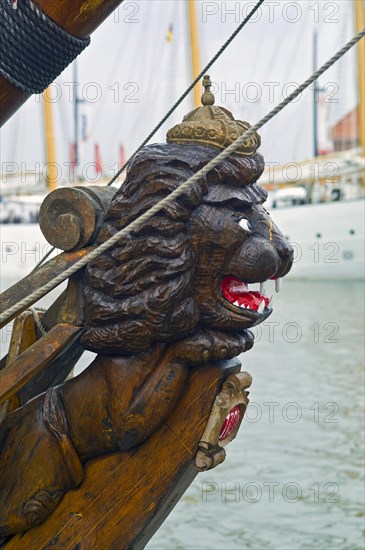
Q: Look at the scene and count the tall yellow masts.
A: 3